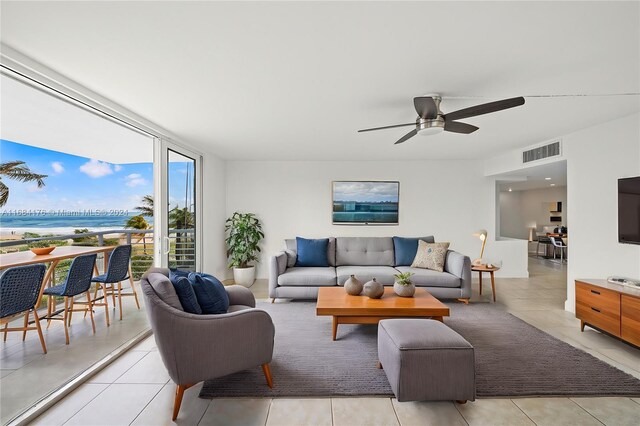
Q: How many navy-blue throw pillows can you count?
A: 4